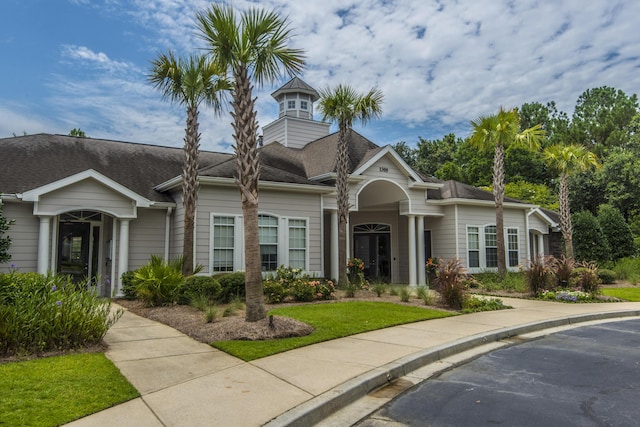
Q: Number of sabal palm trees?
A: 5